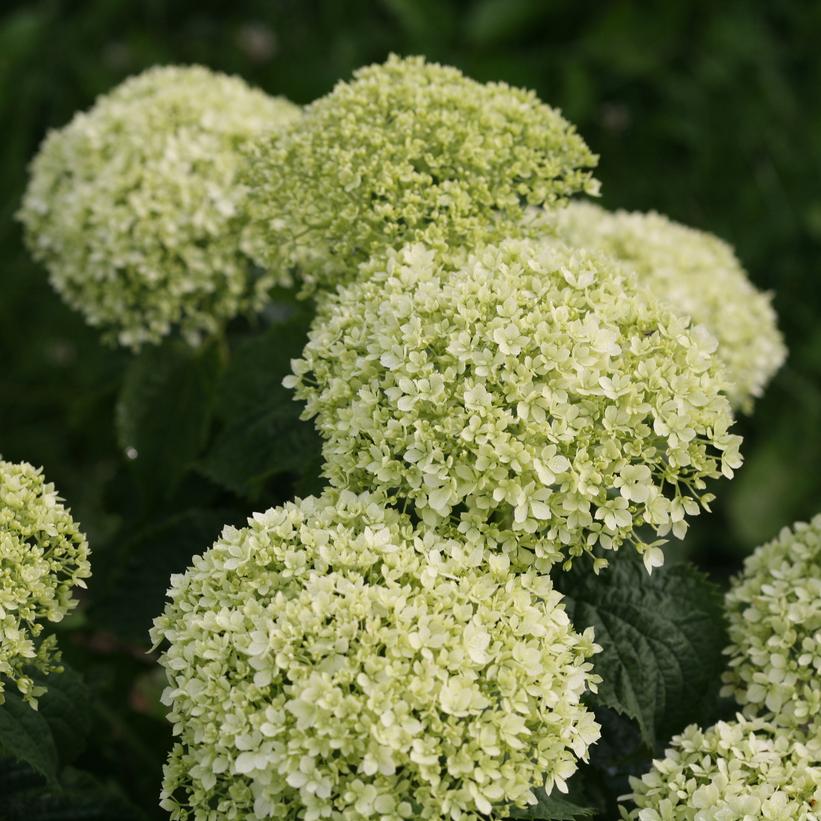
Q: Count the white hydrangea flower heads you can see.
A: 8